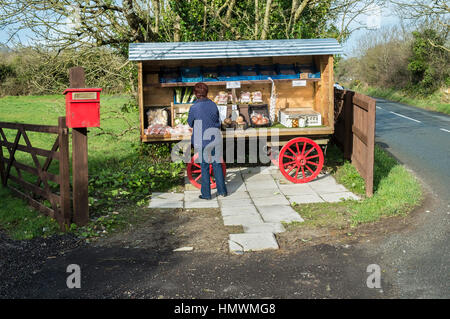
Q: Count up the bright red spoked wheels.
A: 2